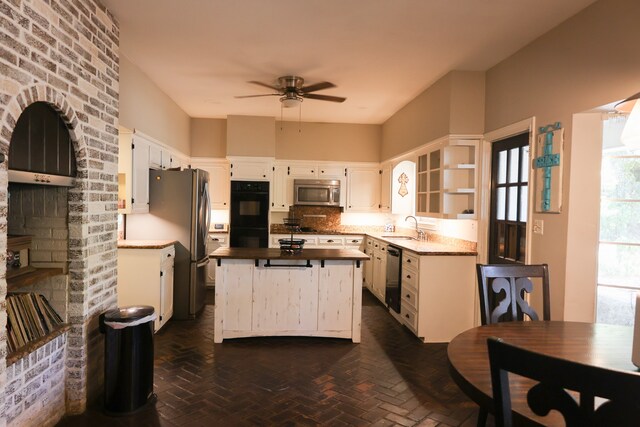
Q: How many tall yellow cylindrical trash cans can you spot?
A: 0